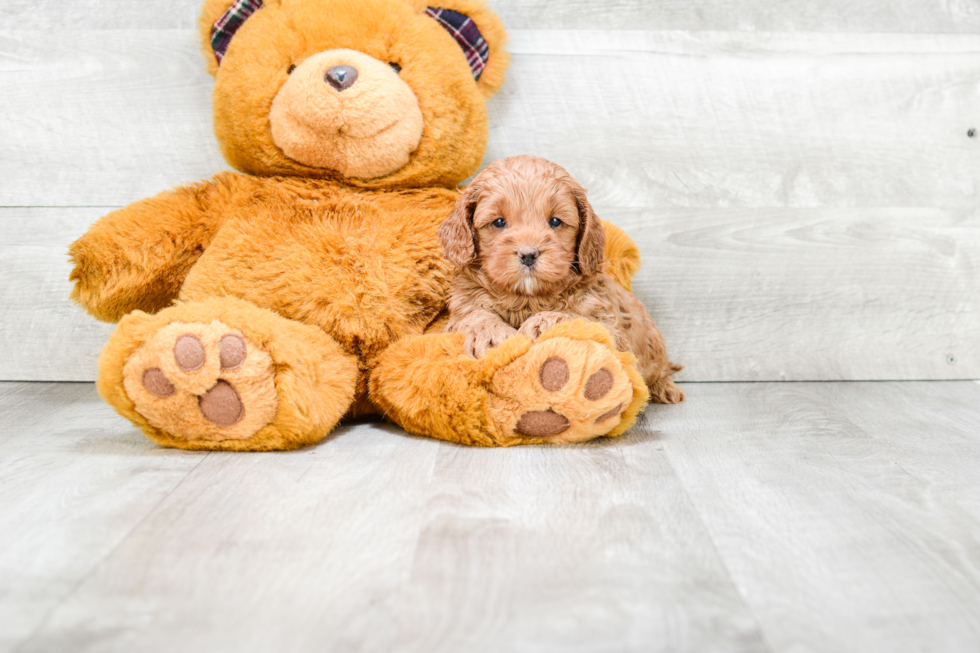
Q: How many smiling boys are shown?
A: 0